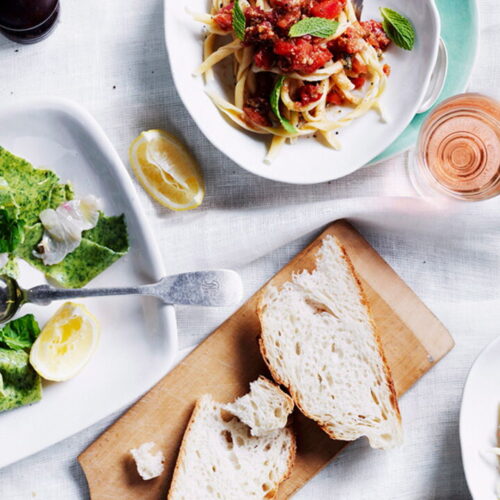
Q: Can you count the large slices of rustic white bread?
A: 2